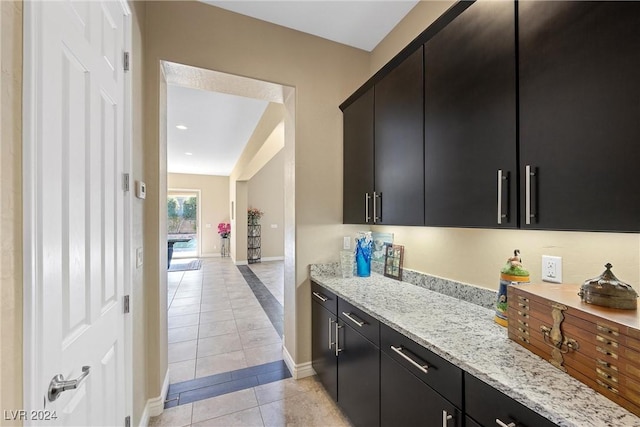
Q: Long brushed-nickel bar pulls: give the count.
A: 11